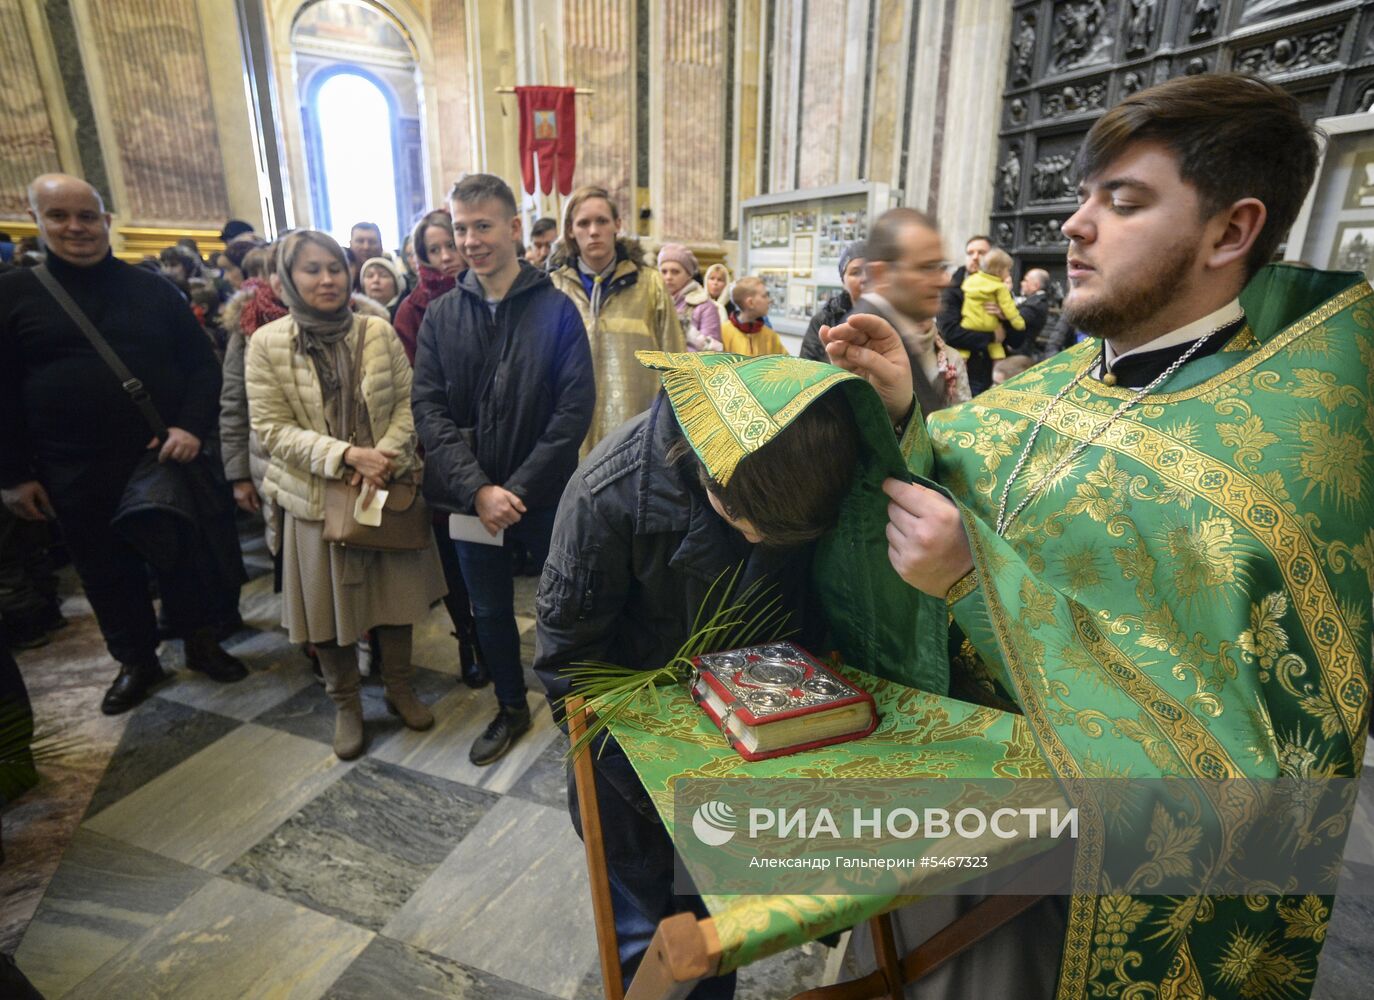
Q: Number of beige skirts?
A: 1